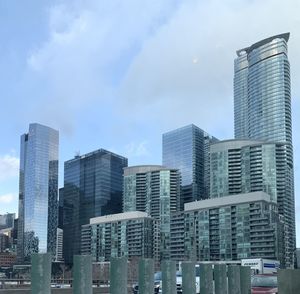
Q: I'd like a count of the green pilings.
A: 11